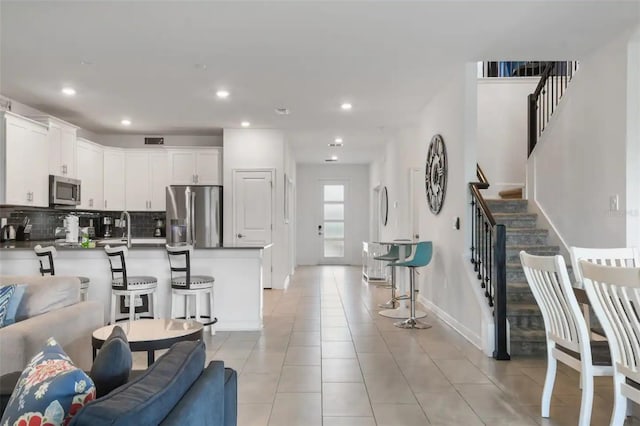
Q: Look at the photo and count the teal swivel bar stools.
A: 2